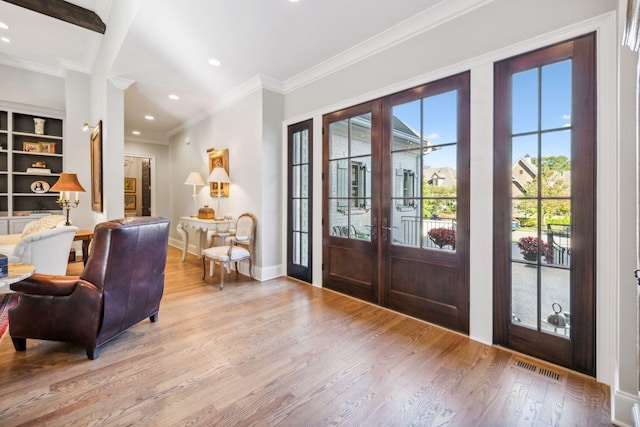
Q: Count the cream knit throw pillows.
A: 1